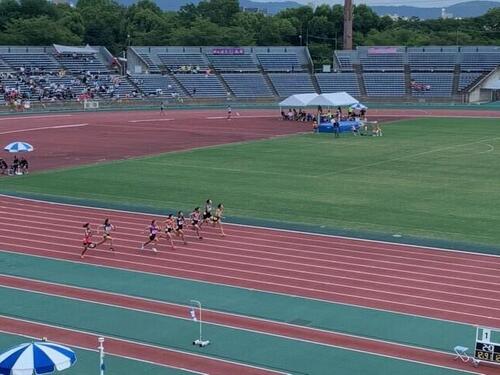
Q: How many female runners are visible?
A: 8